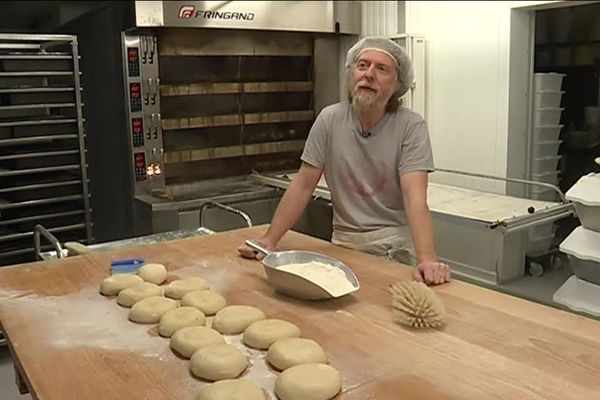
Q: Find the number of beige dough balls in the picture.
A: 14